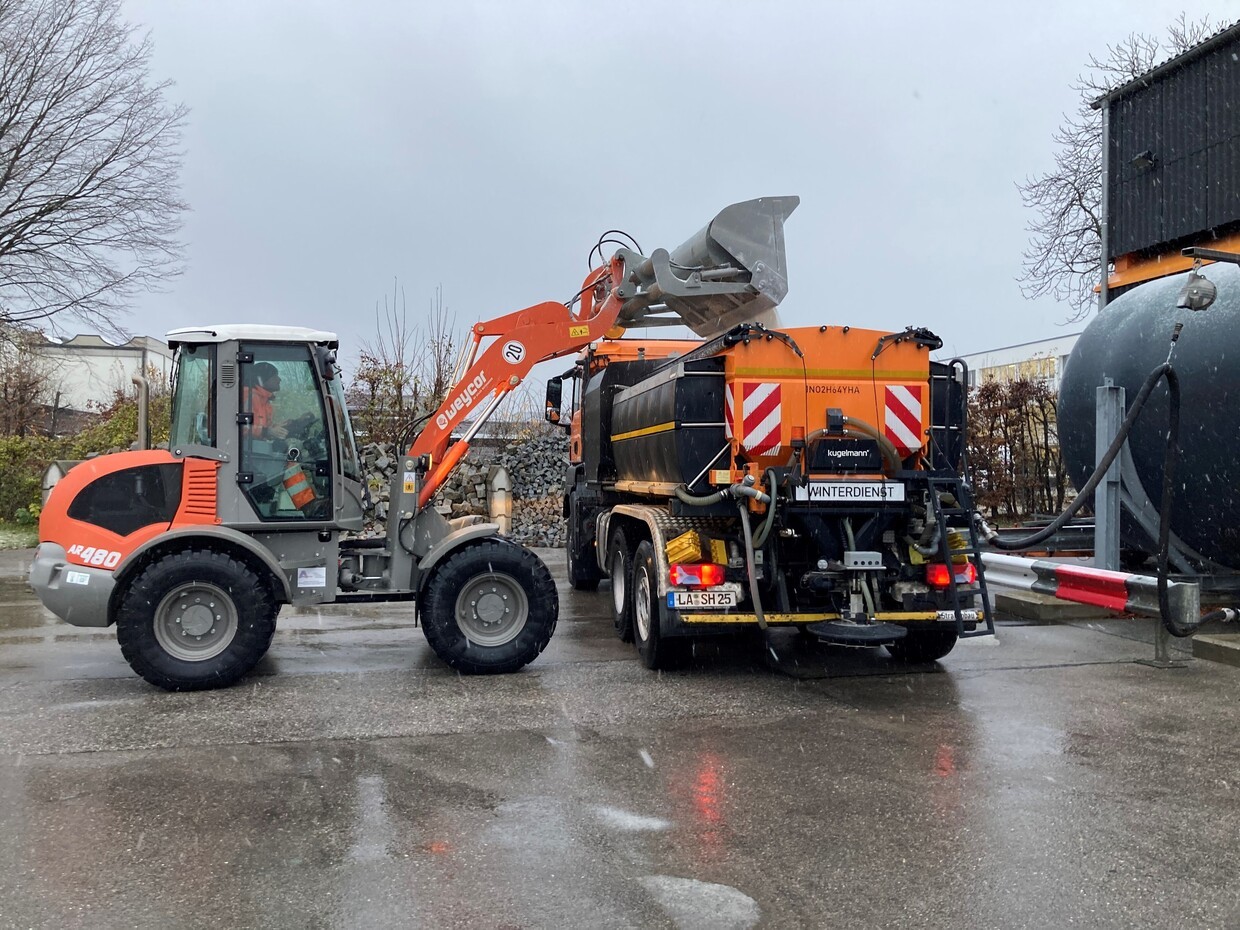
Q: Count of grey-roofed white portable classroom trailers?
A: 0